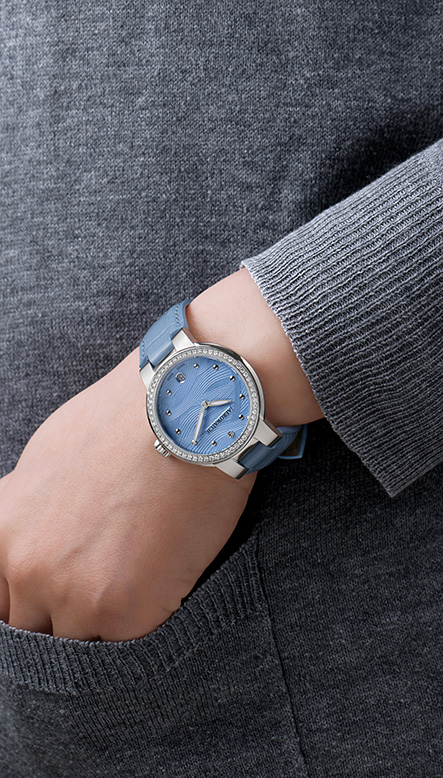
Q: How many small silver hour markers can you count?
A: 11